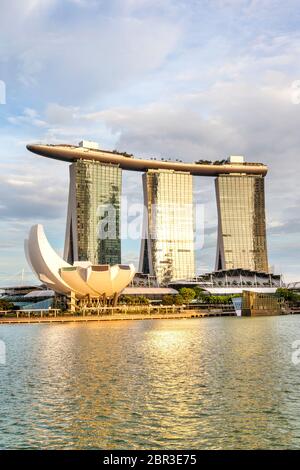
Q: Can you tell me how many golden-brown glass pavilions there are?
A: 1